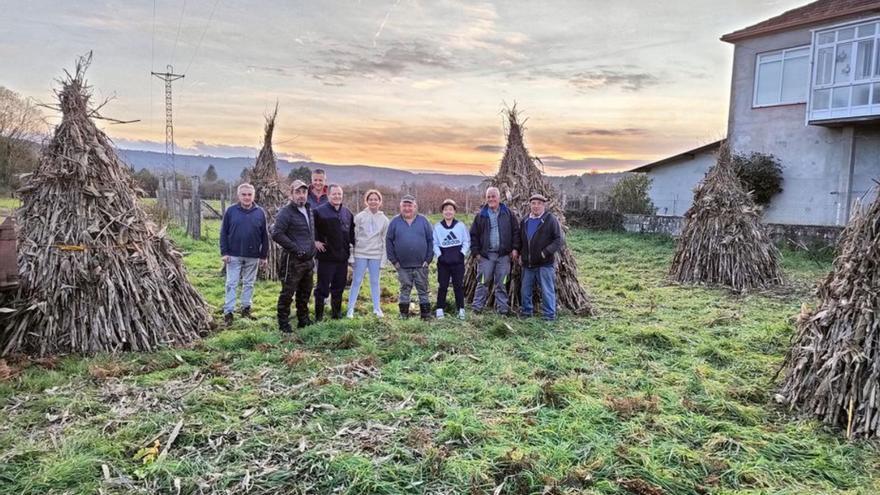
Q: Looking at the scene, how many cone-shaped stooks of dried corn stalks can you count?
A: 5